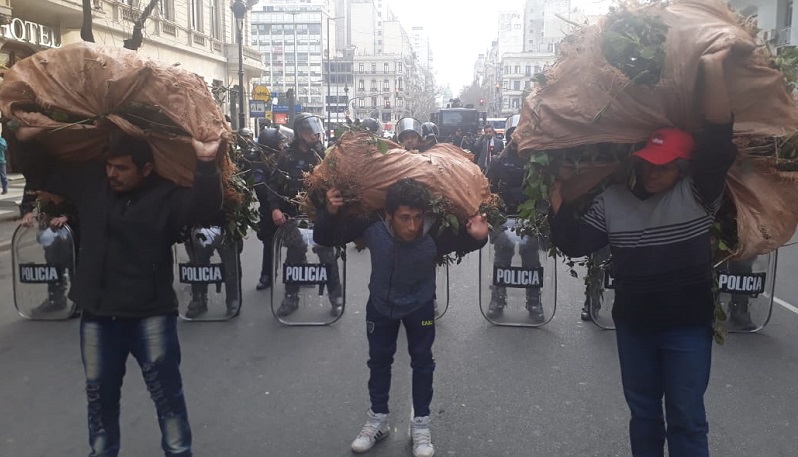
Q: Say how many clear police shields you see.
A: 7